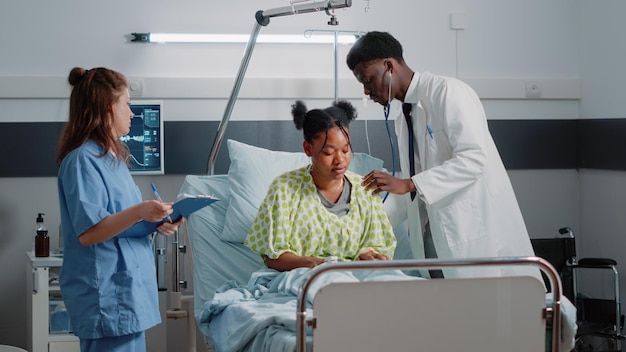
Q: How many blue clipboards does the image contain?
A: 1